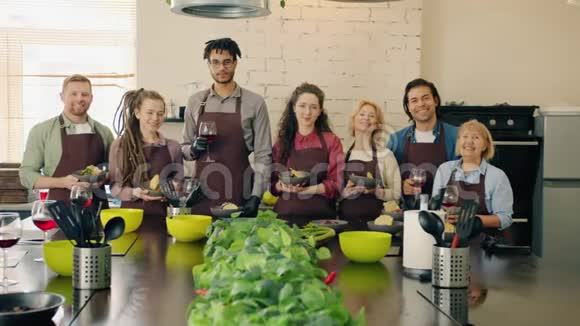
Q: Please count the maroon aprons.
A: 7